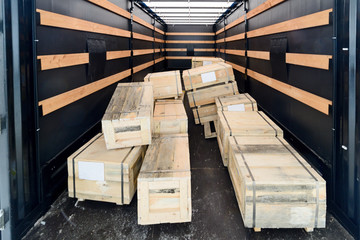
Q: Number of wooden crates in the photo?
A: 12